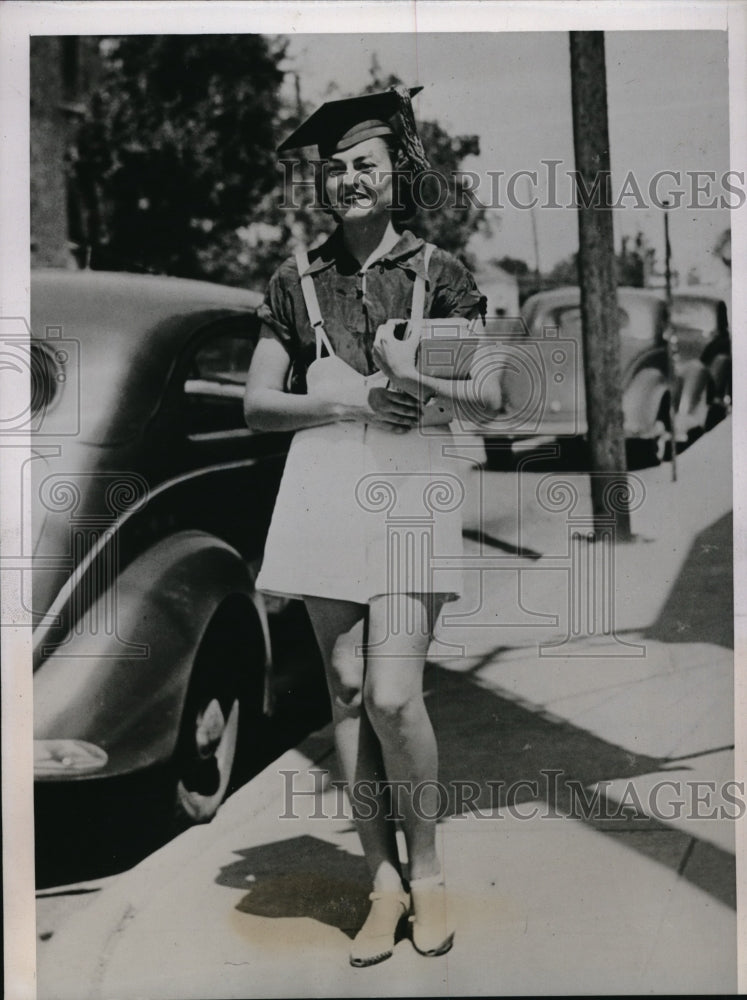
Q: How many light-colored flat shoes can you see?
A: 2